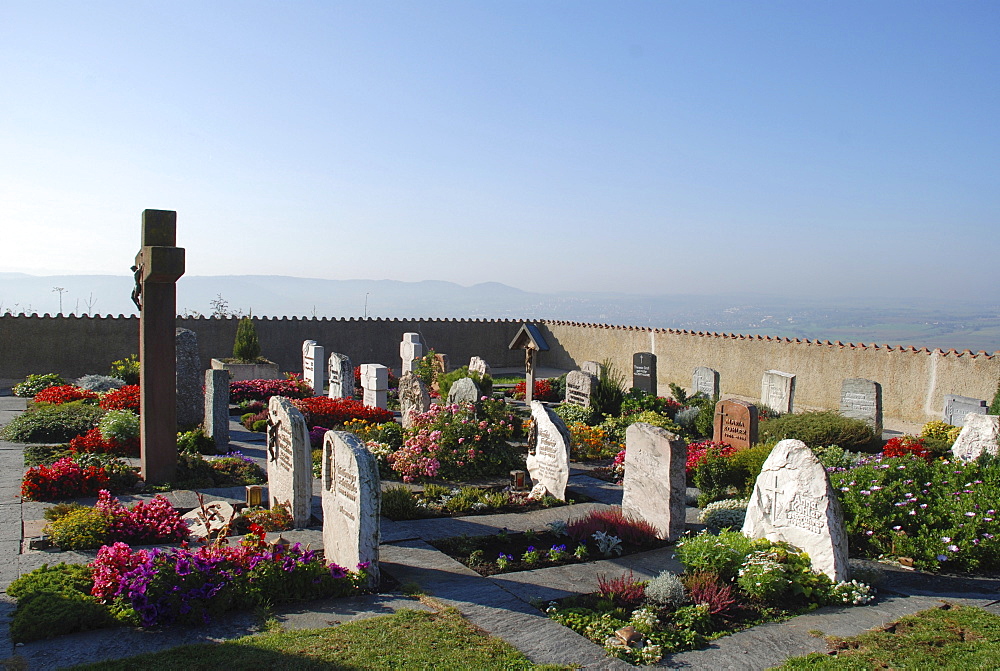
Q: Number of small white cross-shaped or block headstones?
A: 3